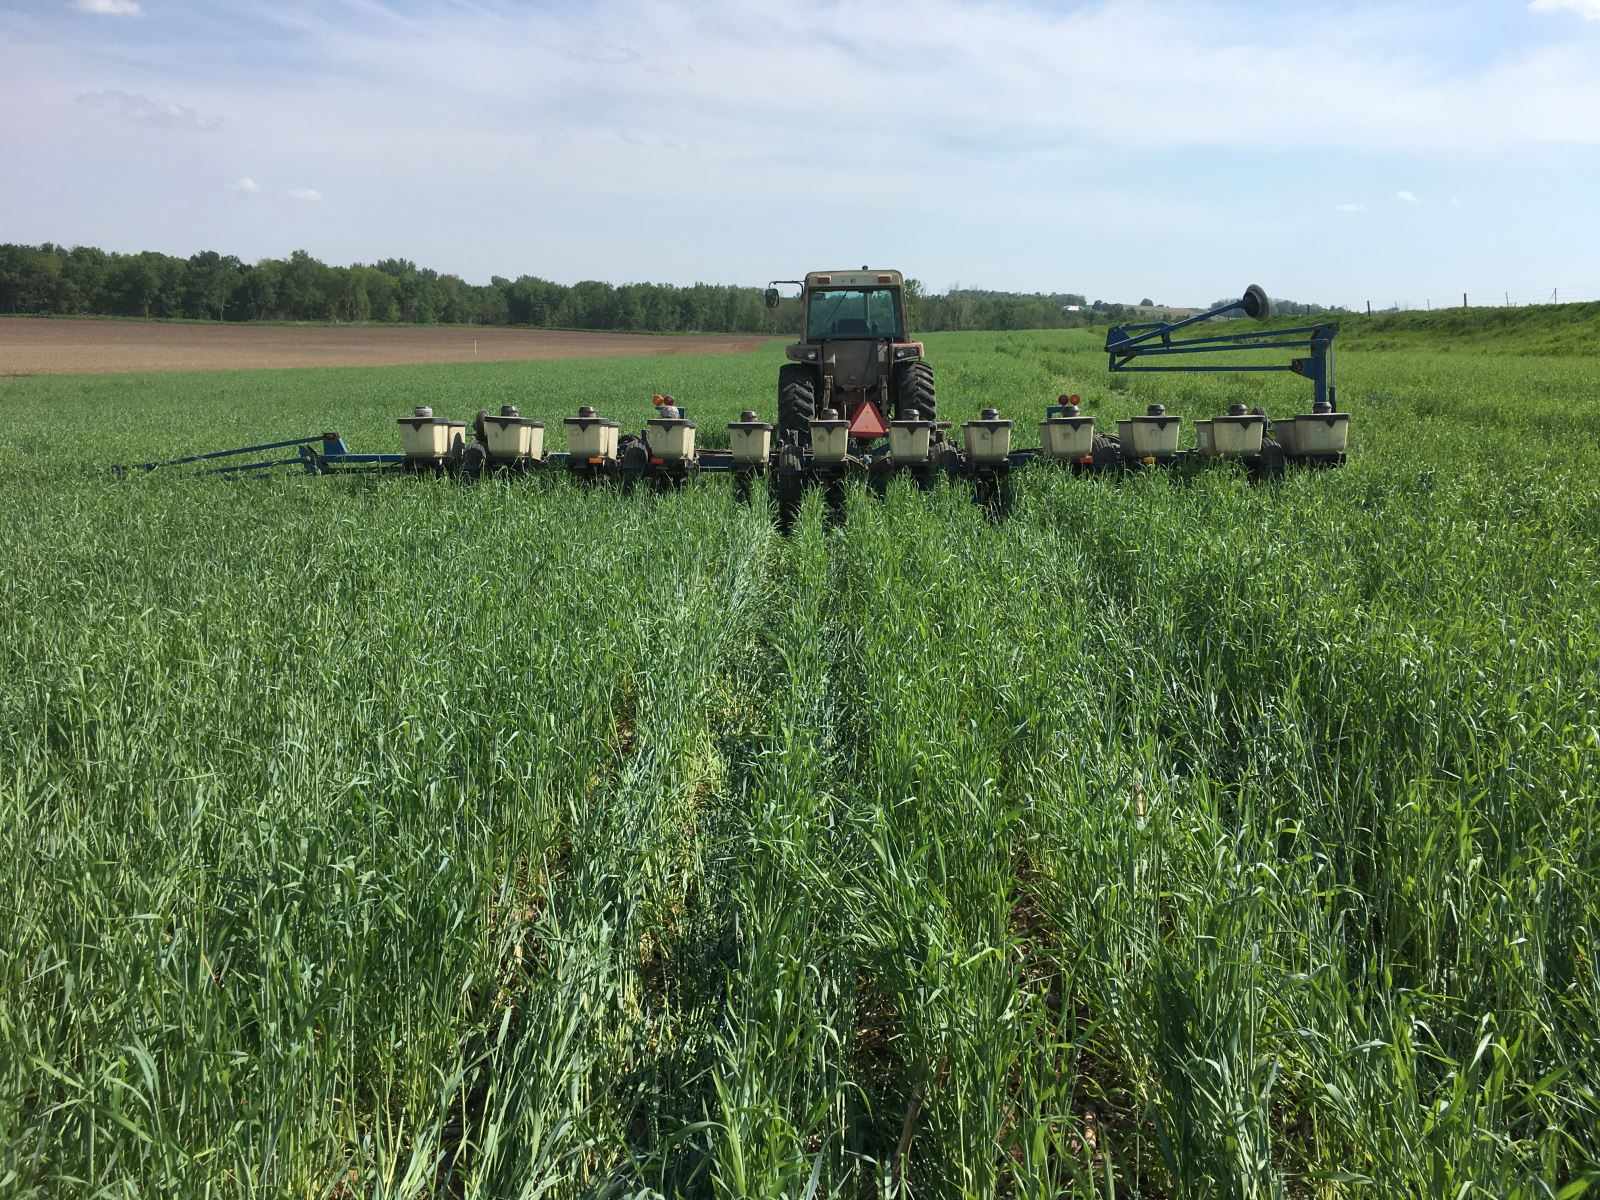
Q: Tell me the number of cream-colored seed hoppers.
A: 12